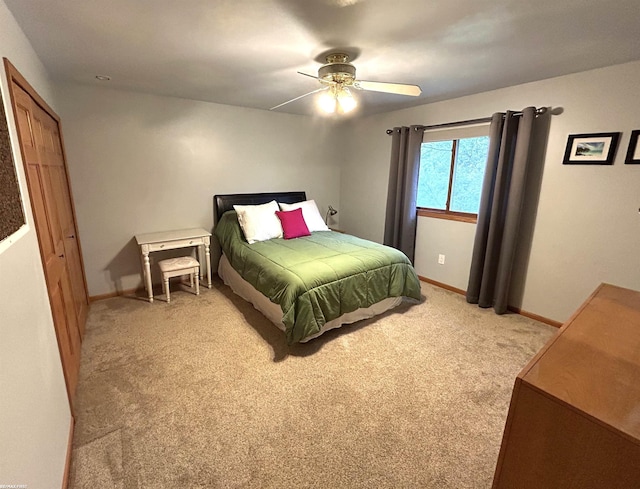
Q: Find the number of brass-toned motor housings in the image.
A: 1